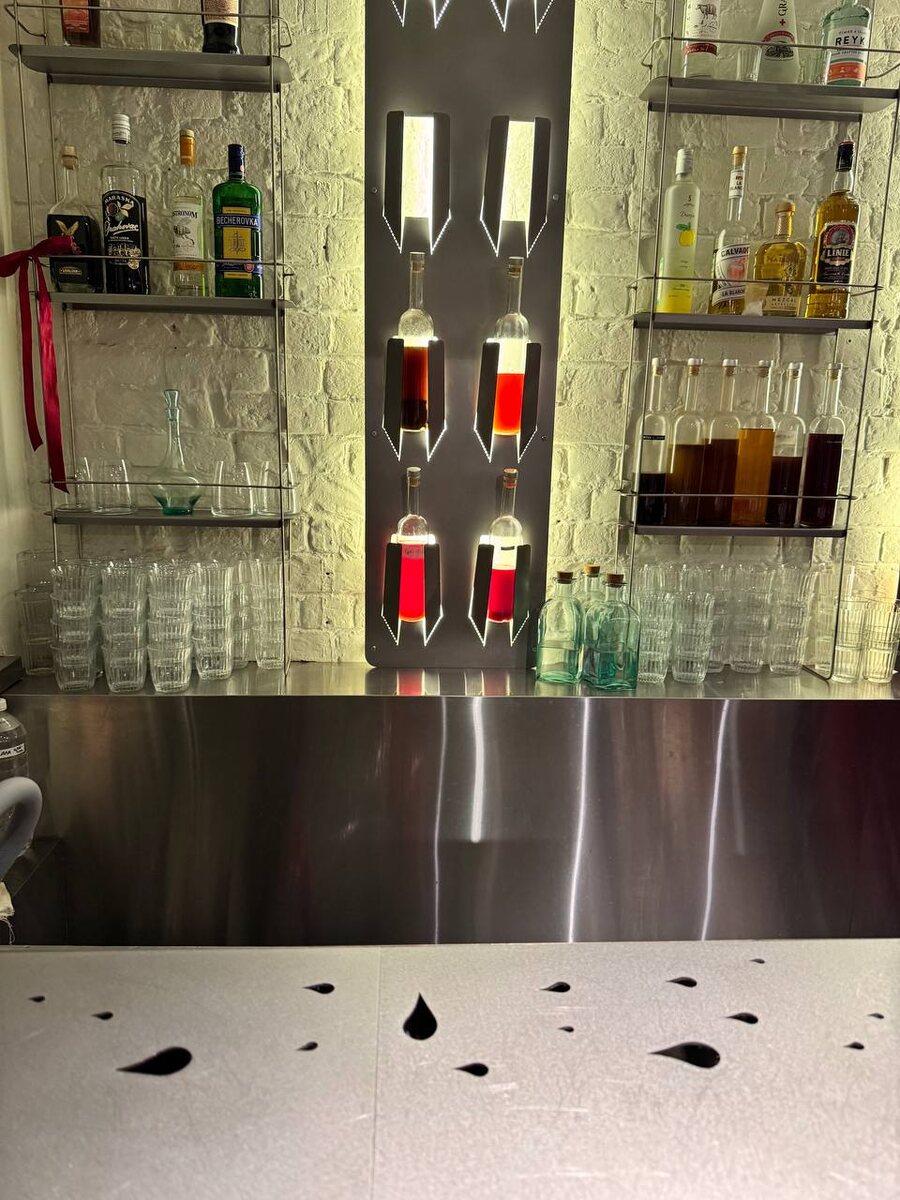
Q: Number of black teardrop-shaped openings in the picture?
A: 15